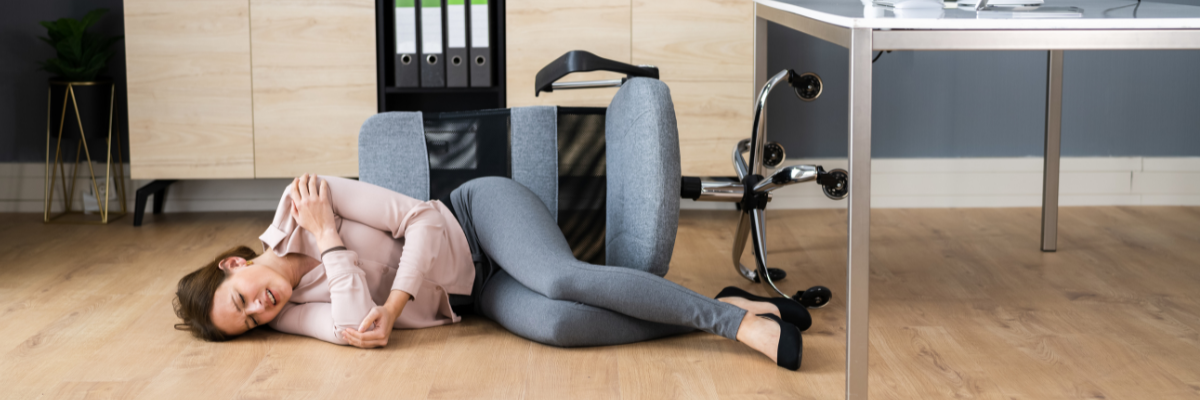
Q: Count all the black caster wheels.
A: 5